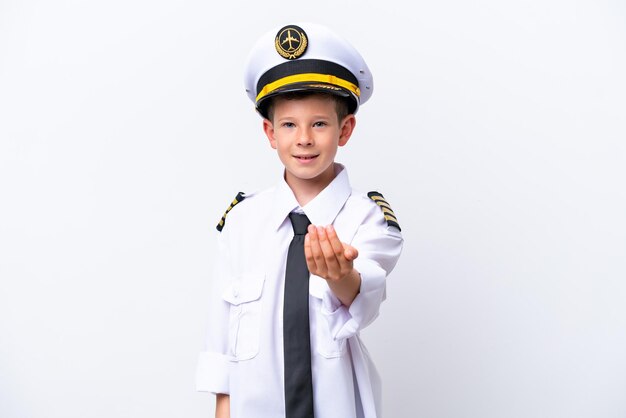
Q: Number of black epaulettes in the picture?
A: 2